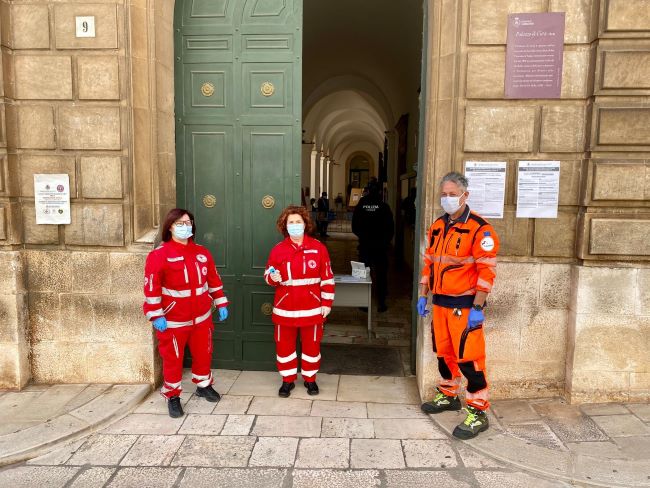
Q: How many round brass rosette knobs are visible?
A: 5